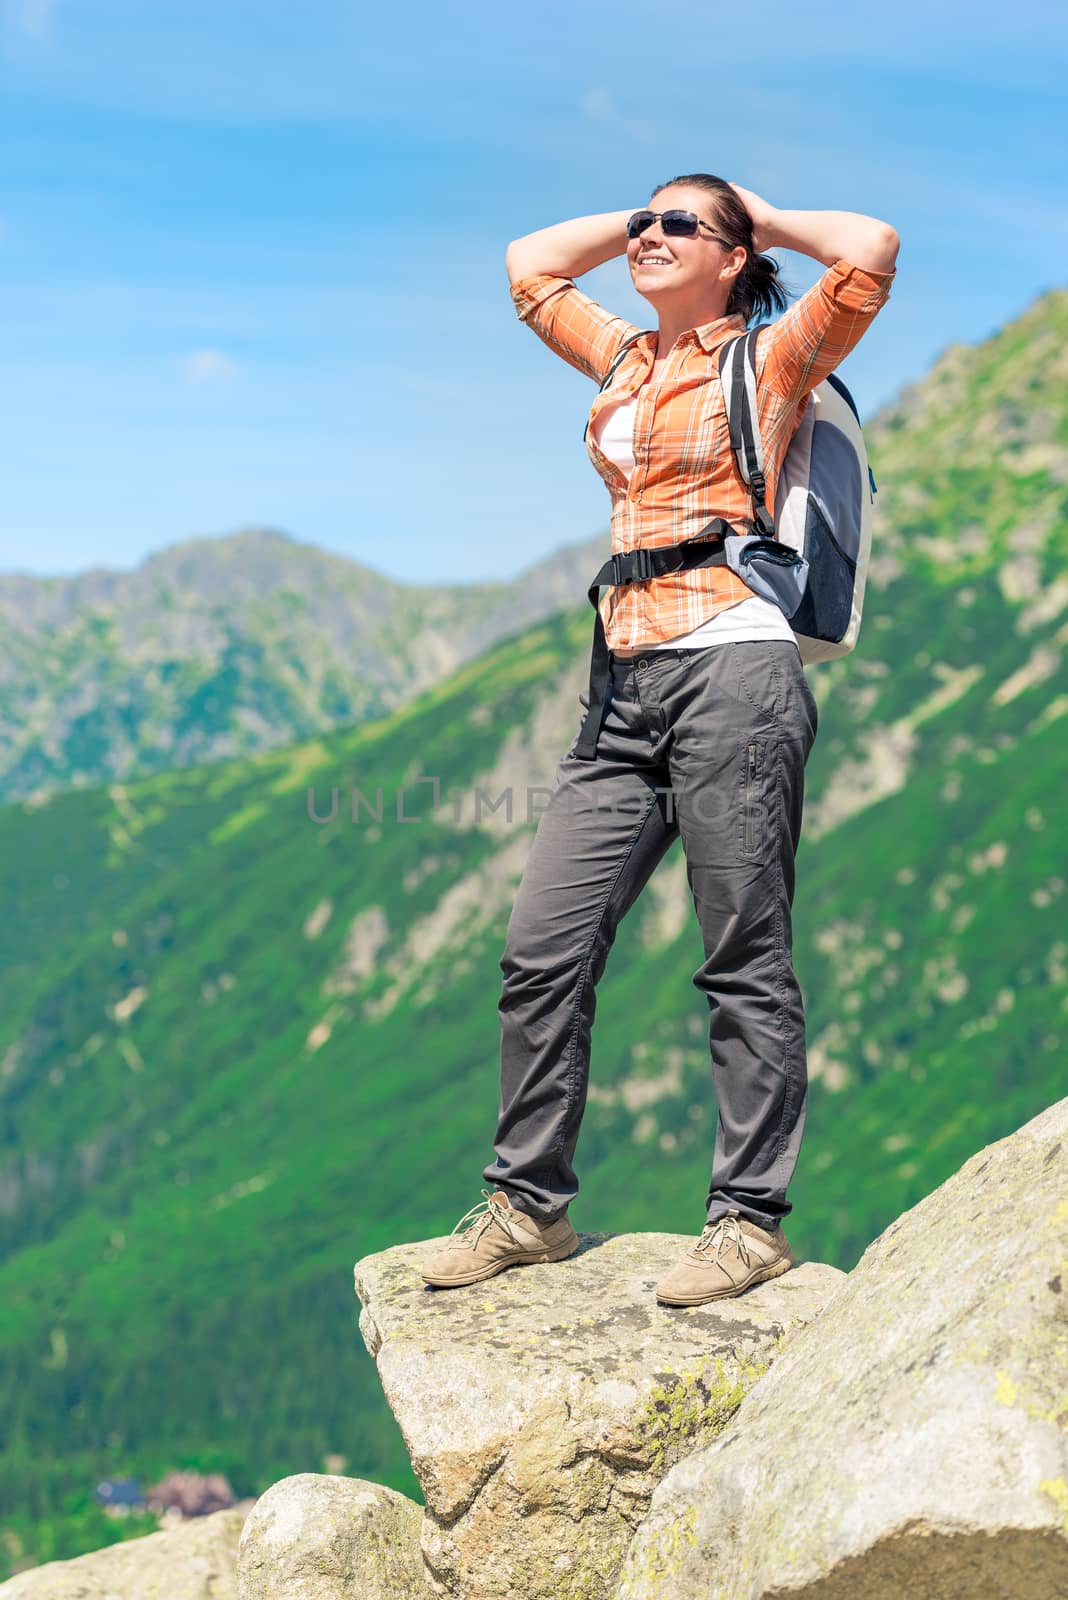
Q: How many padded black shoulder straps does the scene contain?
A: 2